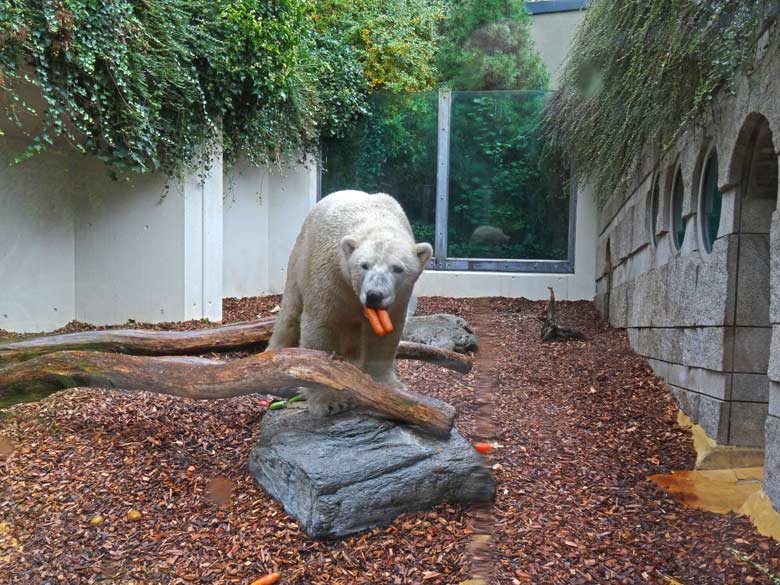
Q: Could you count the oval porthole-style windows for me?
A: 3